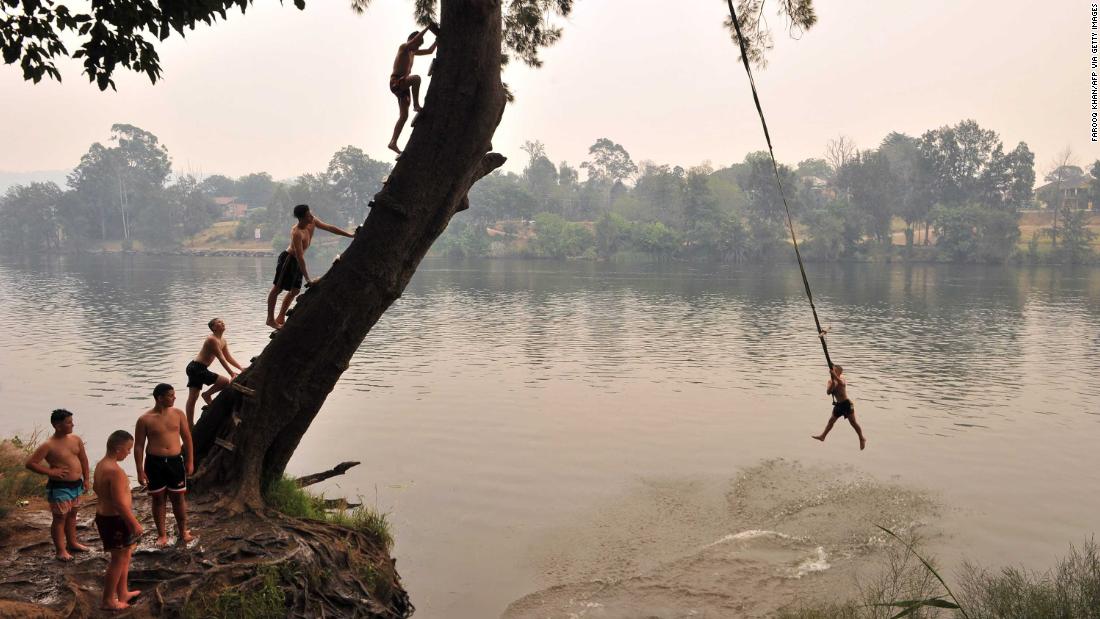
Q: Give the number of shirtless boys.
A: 7